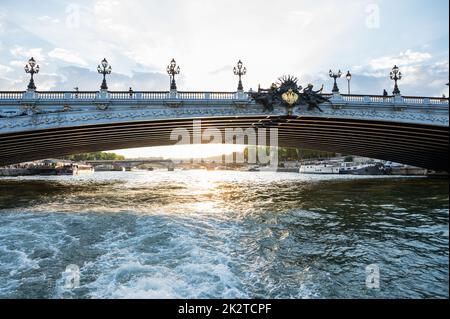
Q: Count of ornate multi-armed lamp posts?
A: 6